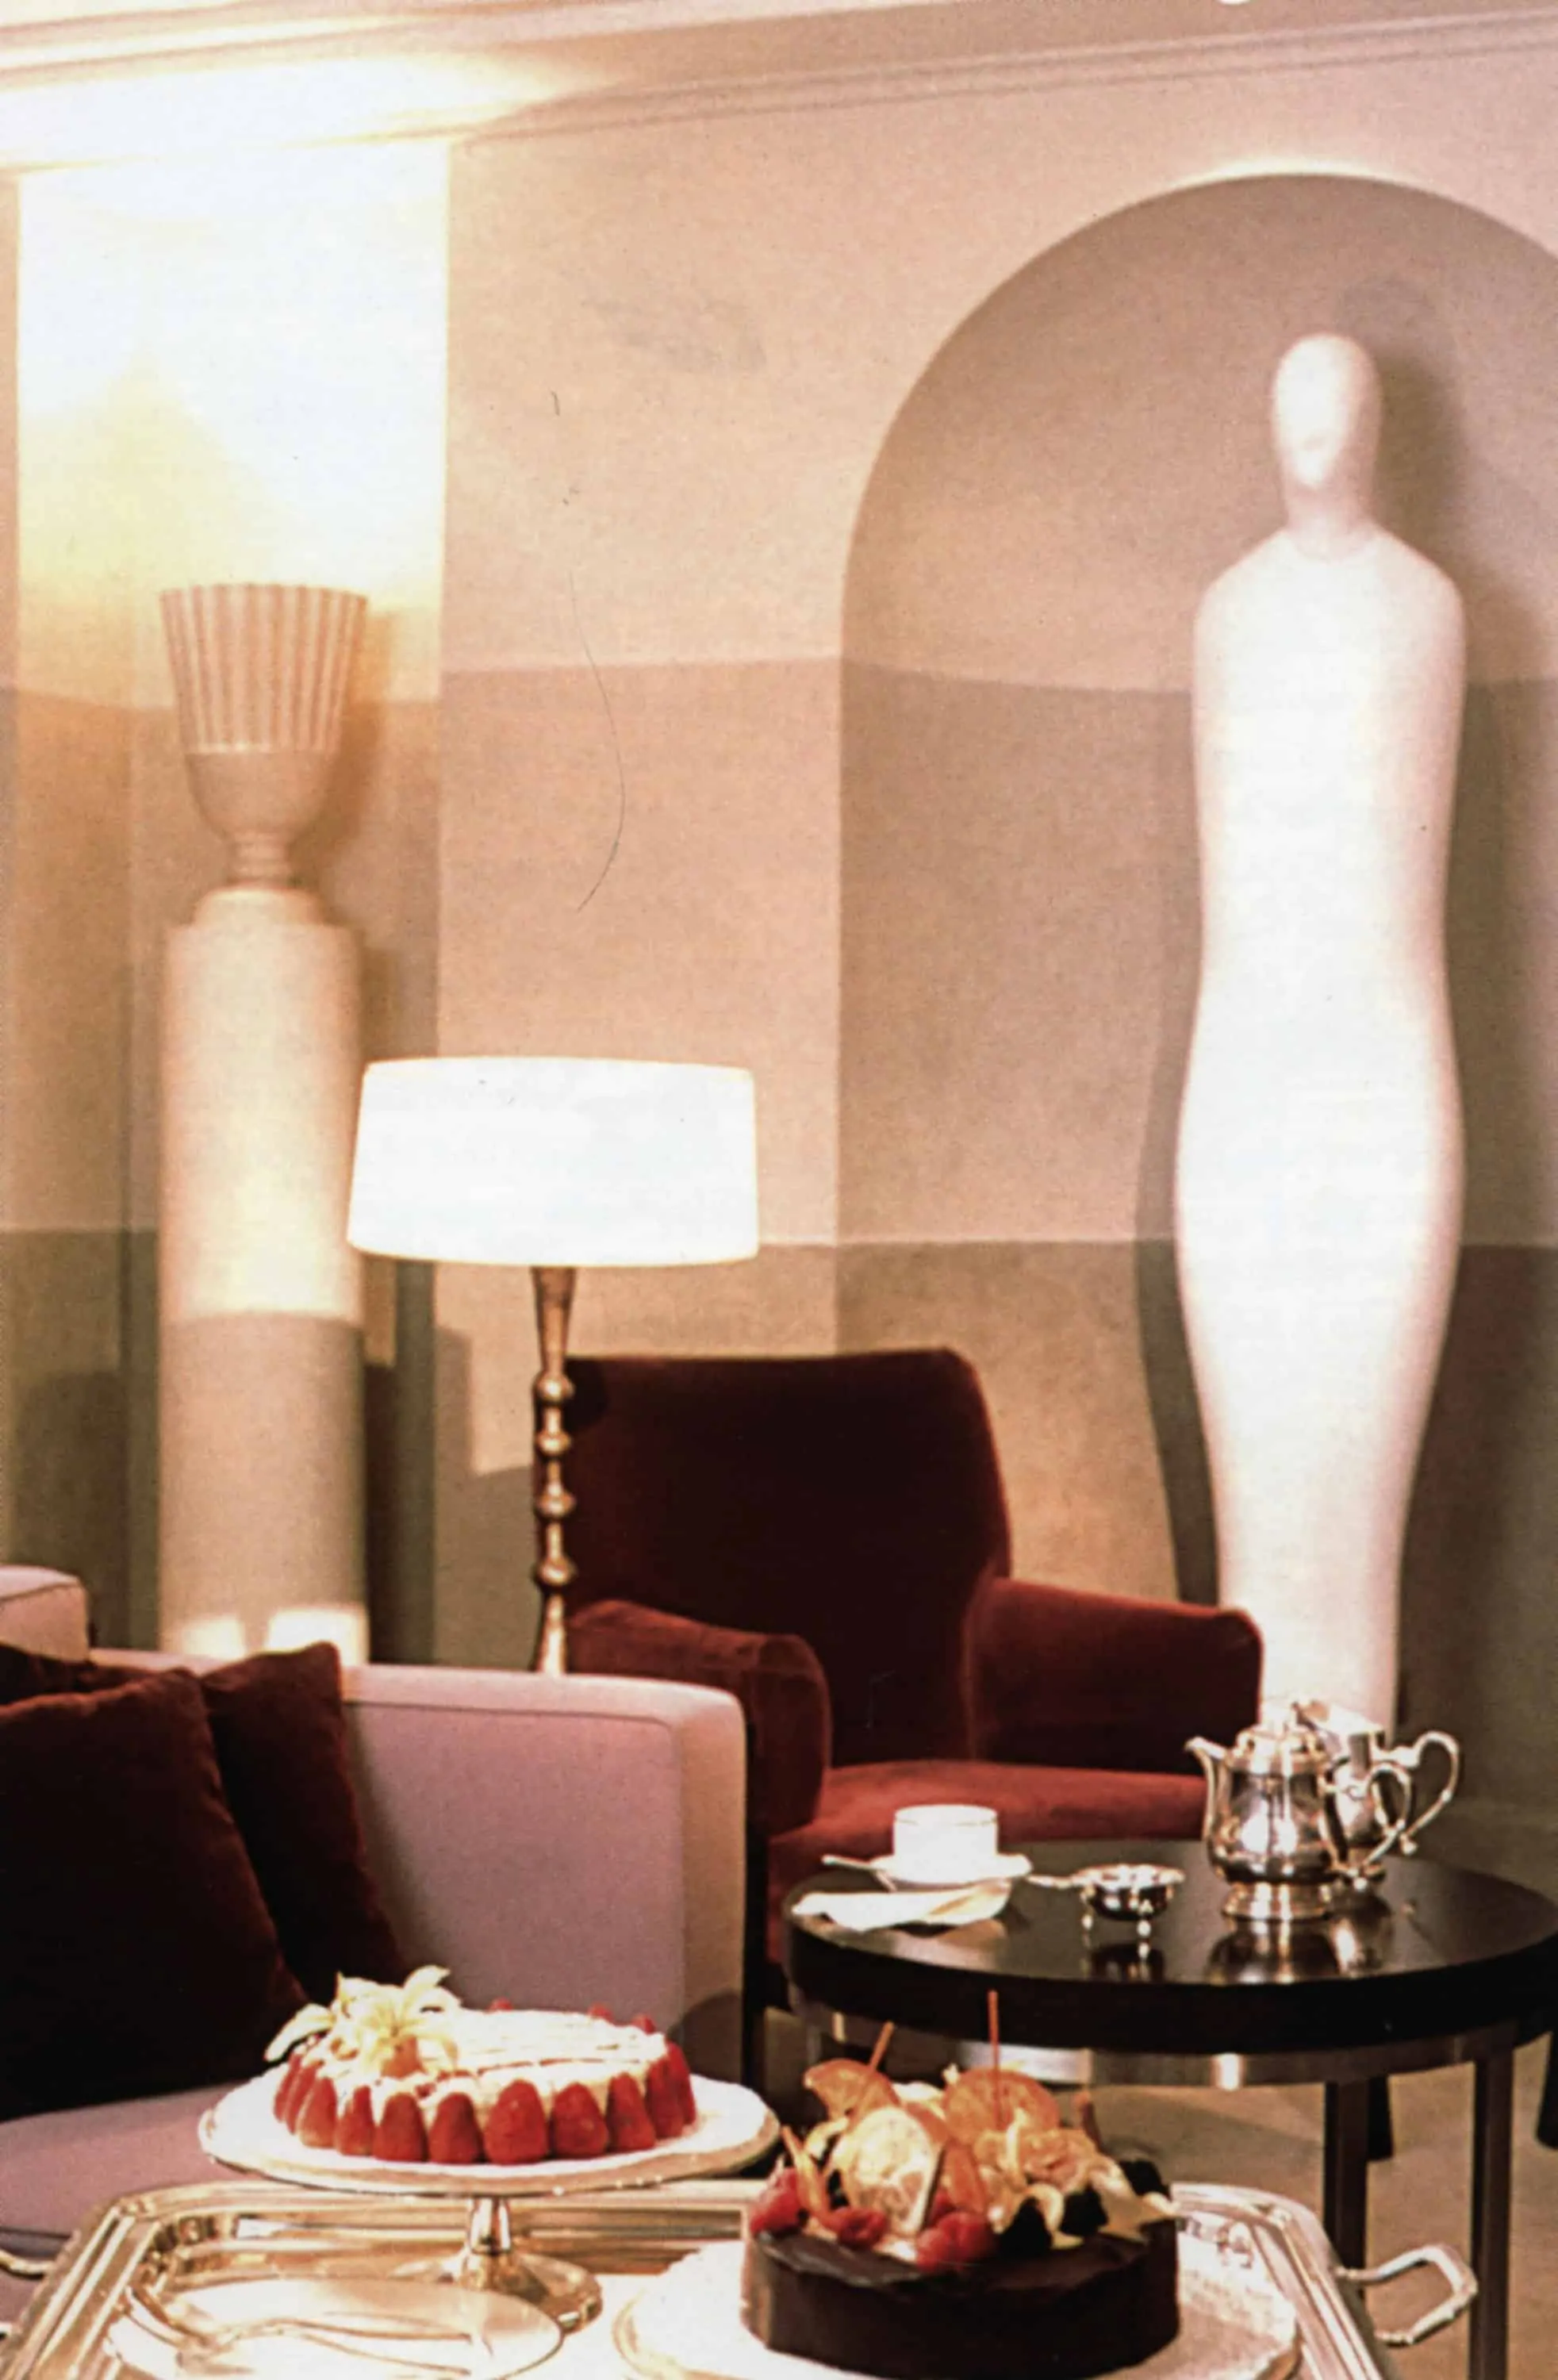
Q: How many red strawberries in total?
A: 14